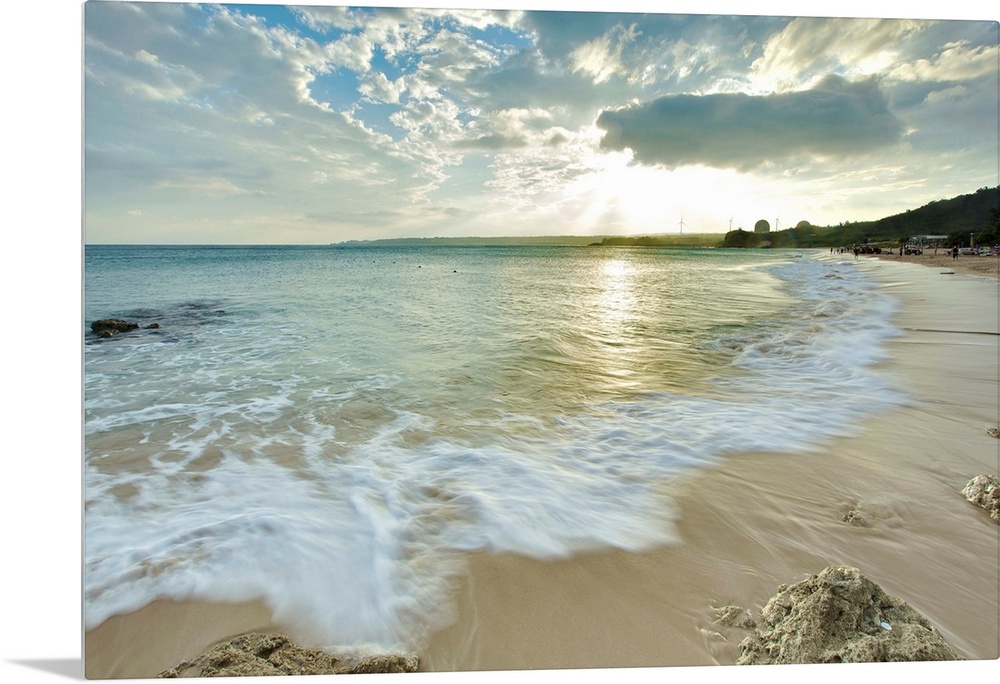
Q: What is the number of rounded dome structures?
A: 2